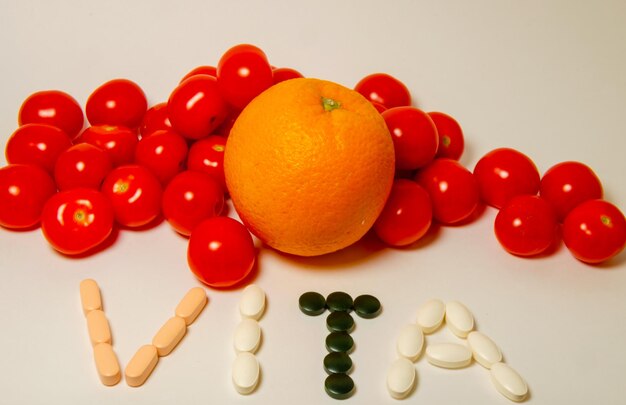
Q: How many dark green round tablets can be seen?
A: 7